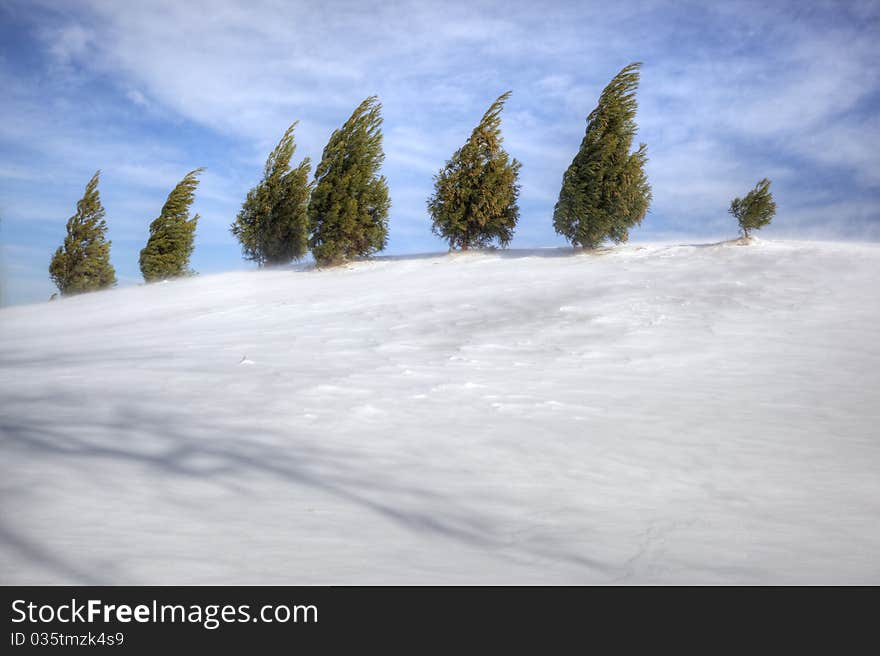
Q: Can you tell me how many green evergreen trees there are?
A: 7